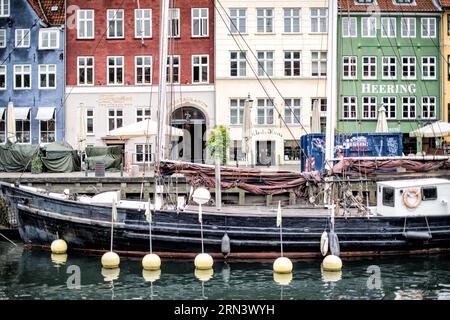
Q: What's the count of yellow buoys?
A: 6